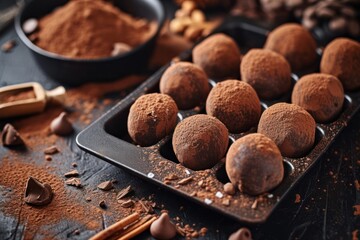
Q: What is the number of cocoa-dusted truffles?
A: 11